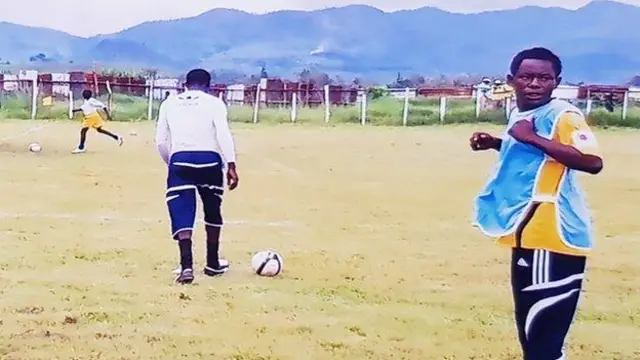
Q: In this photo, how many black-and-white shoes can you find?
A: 2